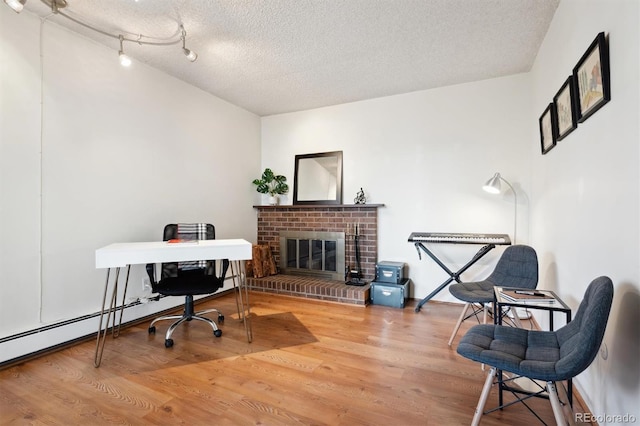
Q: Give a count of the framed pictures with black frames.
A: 3